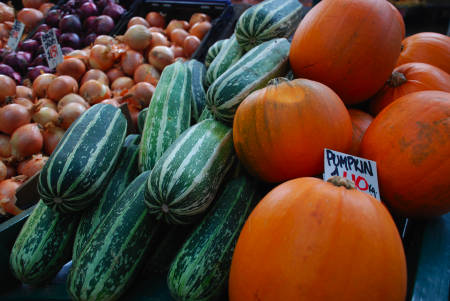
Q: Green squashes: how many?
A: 12